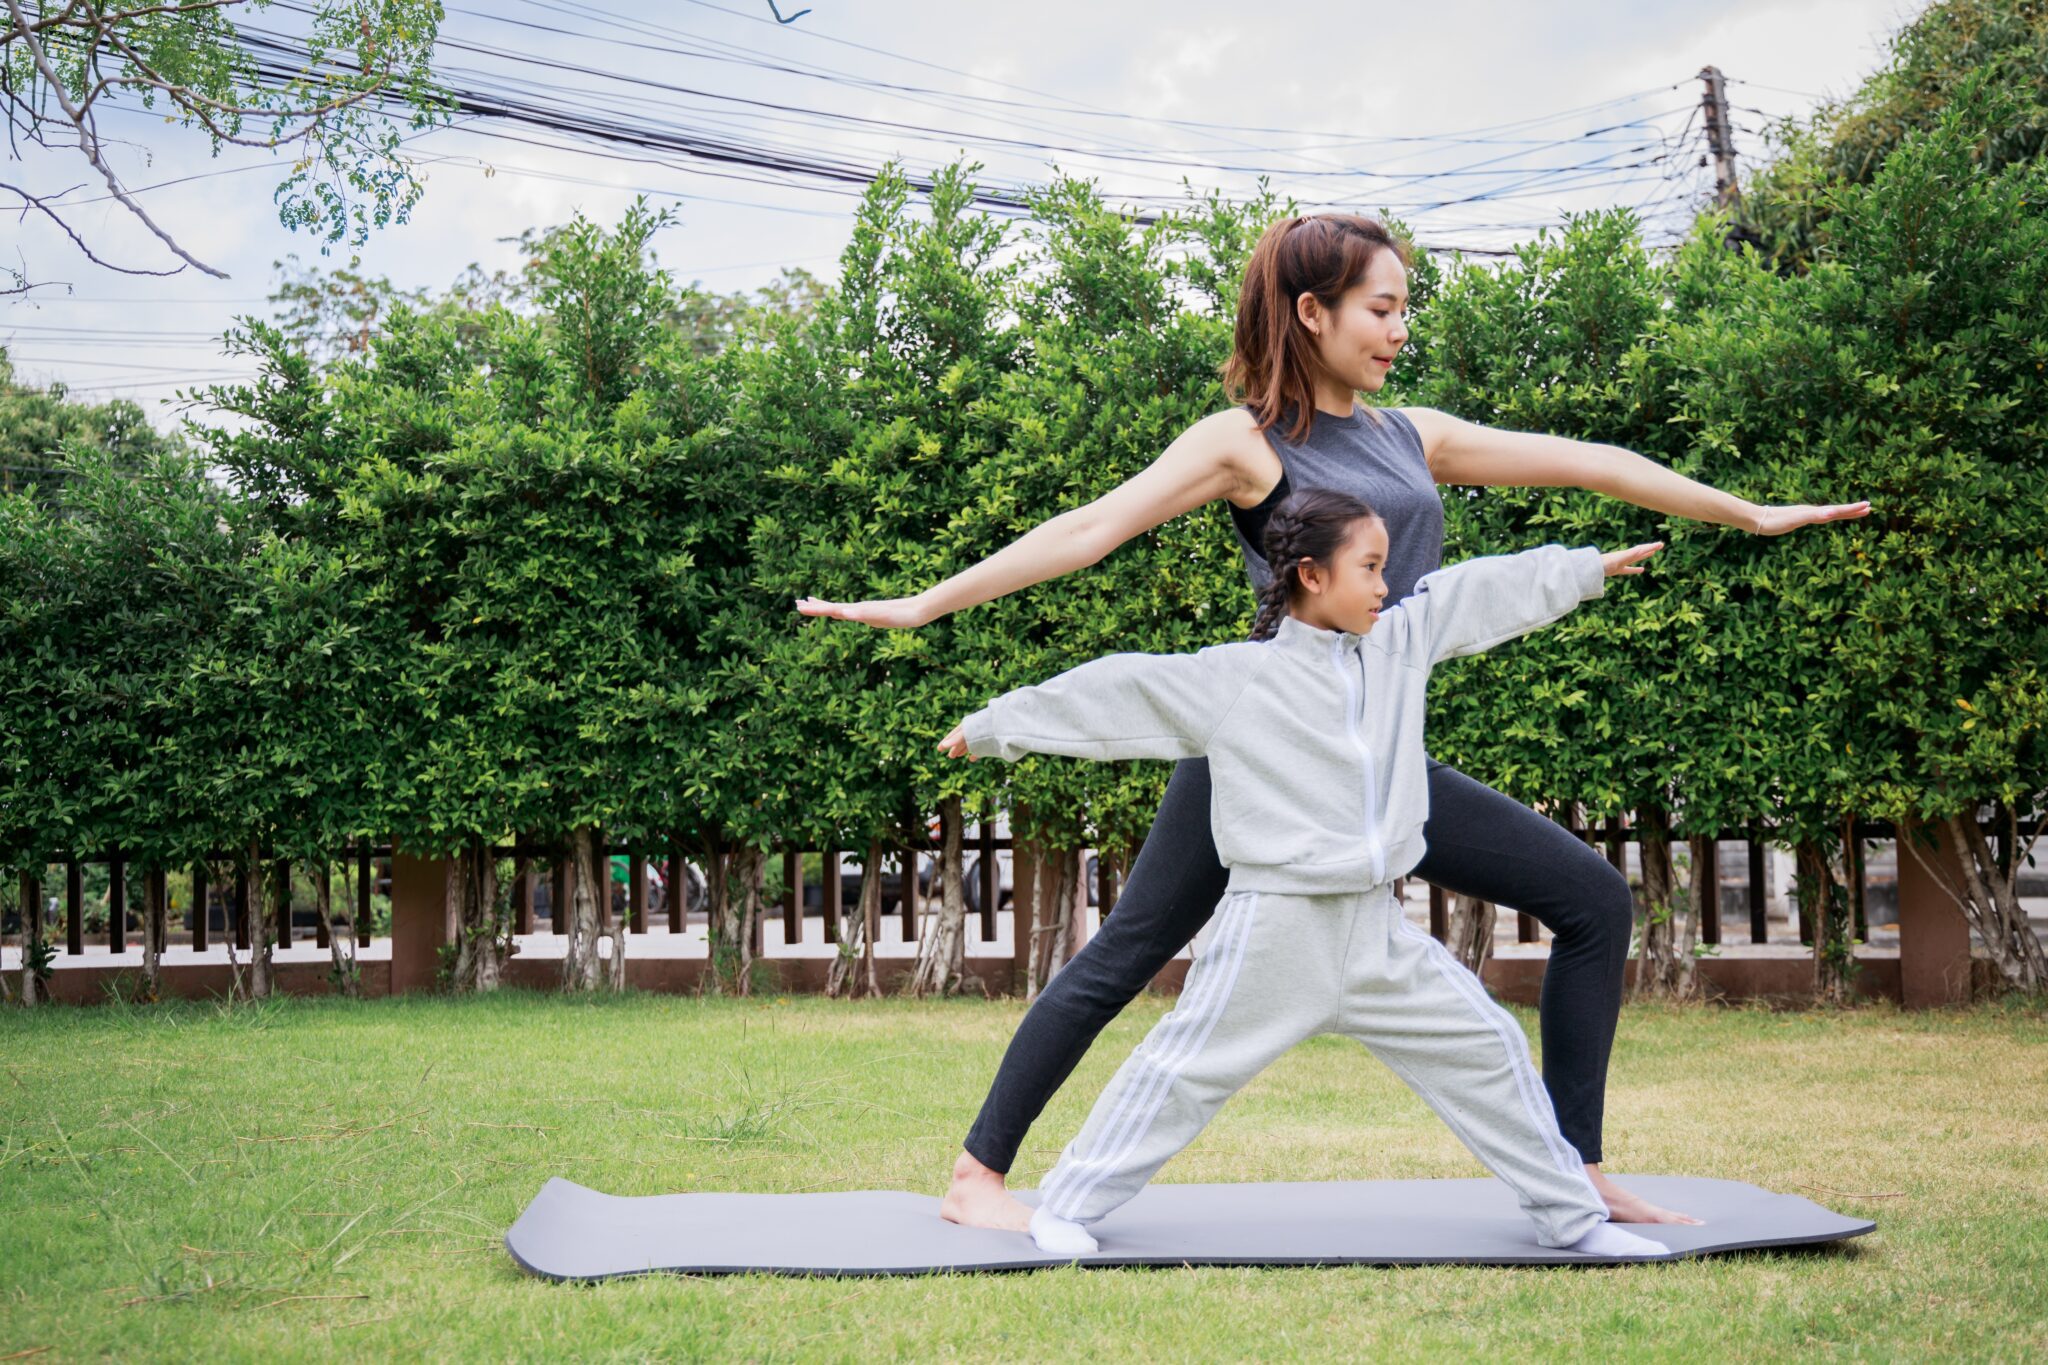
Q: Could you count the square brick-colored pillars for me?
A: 3